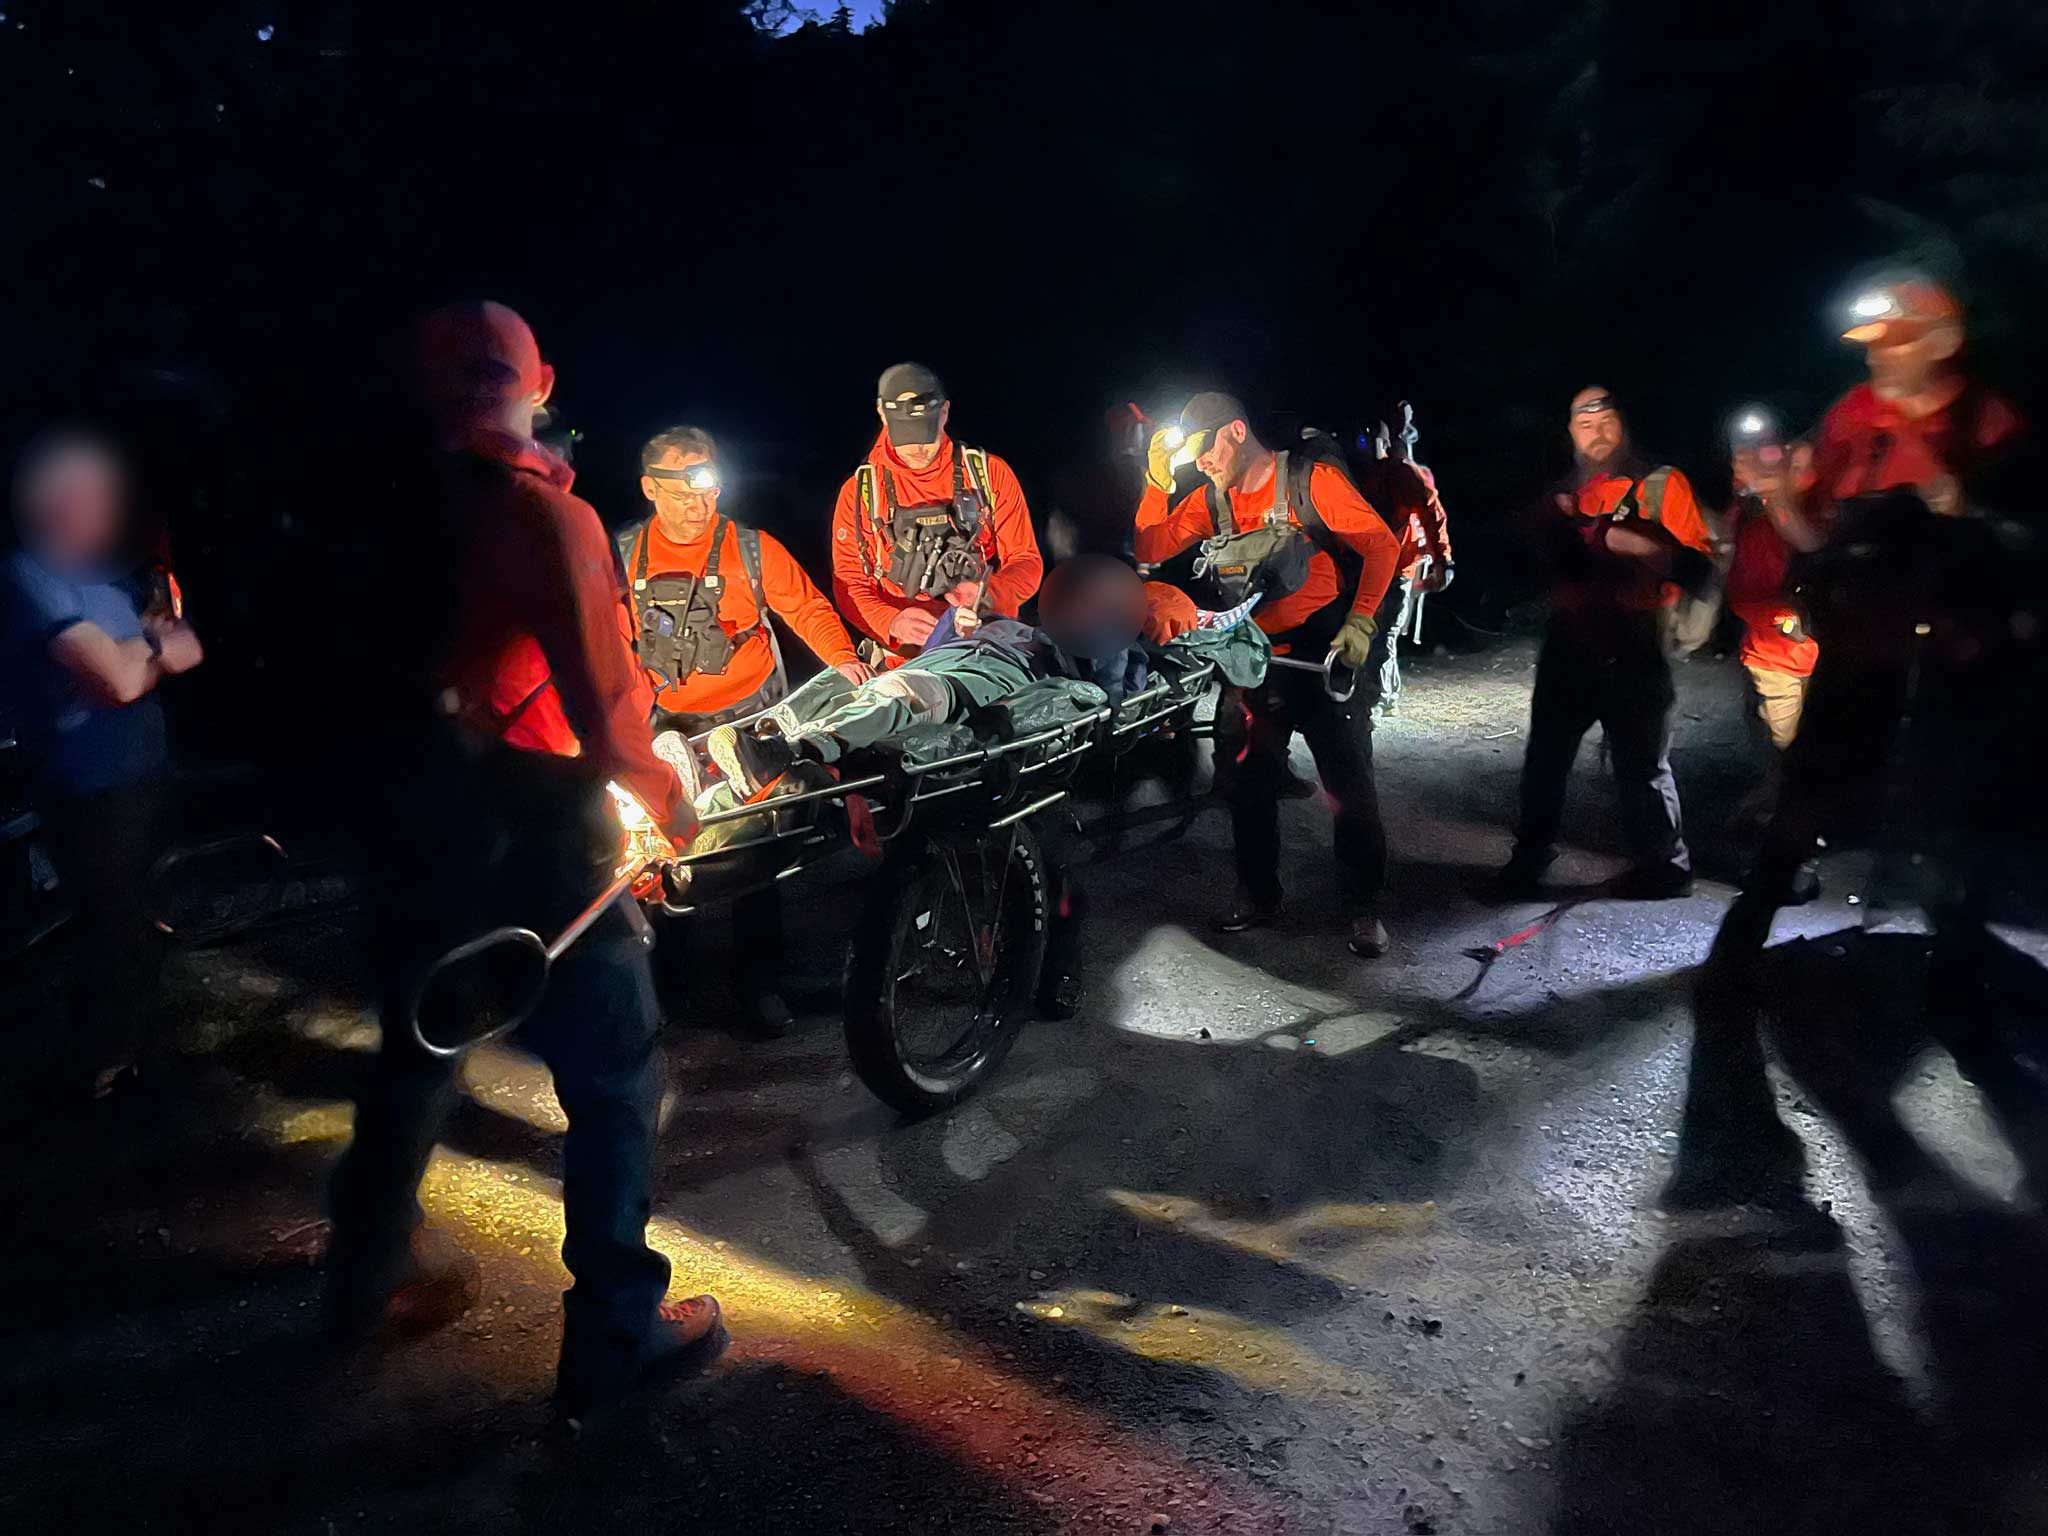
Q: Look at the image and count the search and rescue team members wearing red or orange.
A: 8